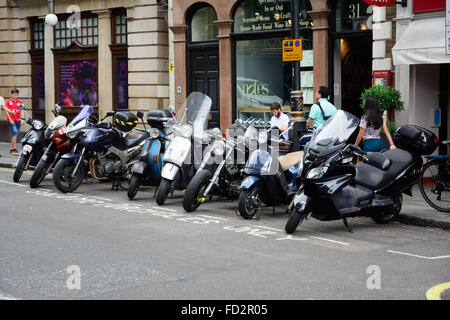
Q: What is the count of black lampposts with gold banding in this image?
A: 1